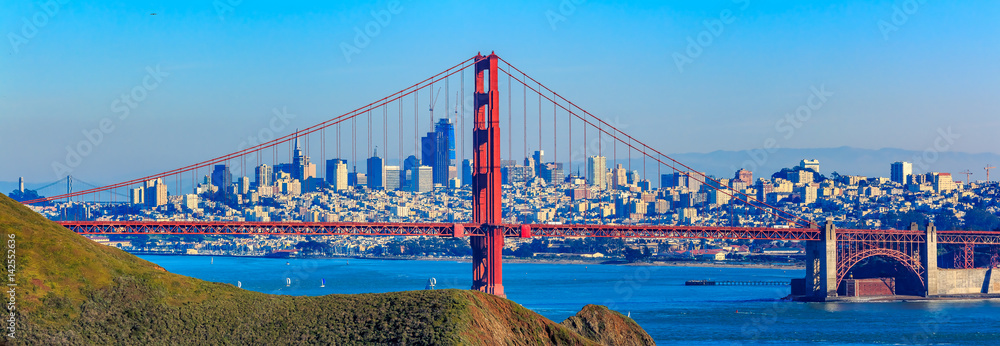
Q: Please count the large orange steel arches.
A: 1